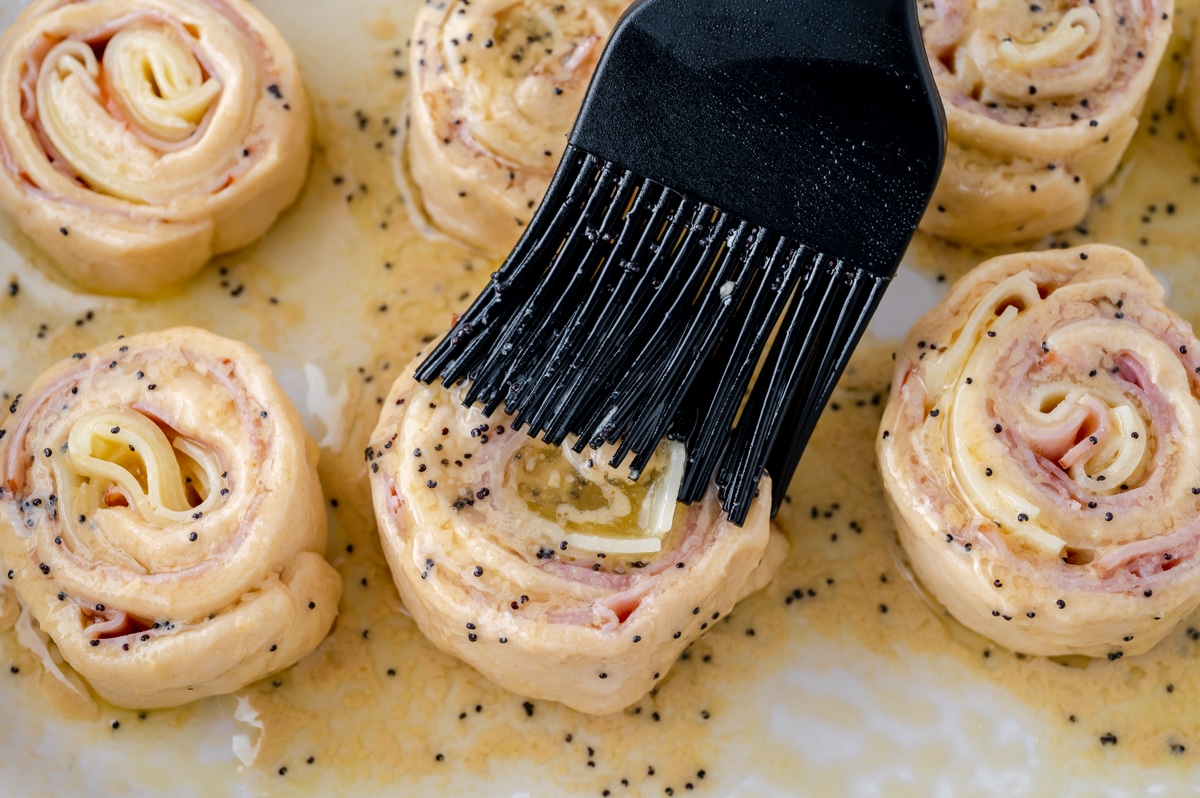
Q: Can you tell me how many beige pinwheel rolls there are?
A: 6